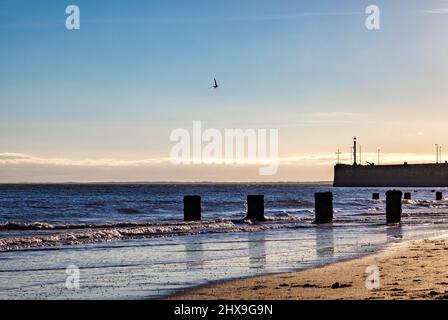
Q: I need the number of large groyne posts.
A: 4